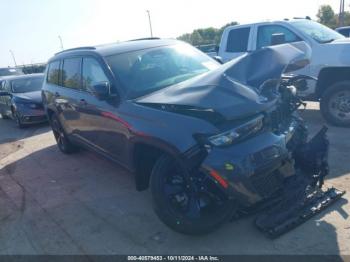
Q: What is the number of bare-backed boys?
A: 0